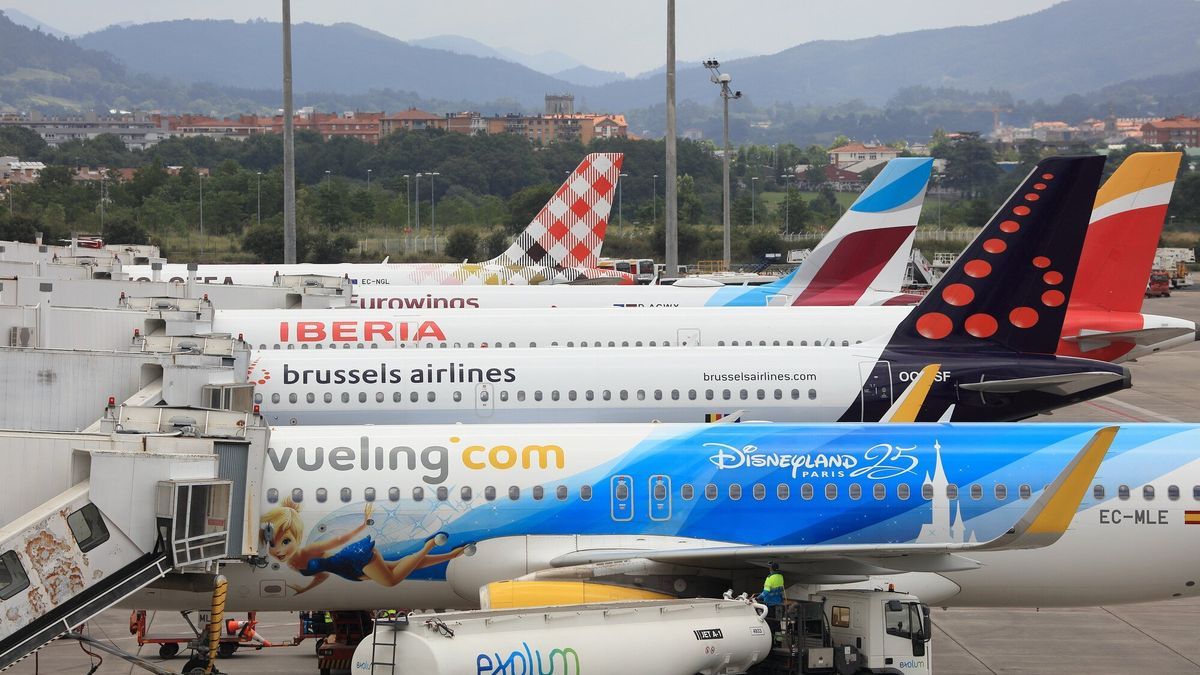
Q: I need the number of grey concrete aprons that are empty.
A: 0